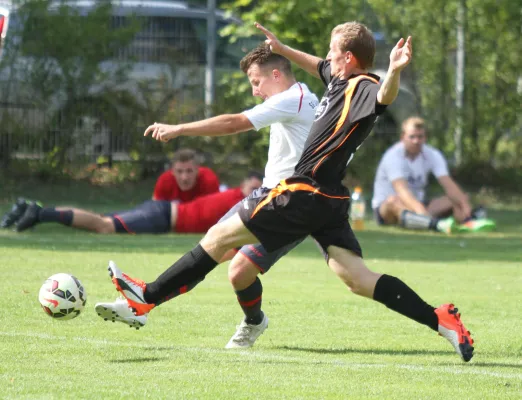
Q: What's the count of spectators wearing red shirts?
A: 2